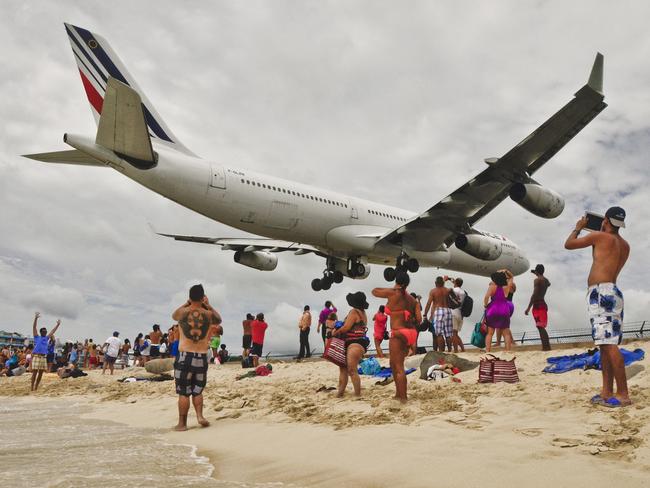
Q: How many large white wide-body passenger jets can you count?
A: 1